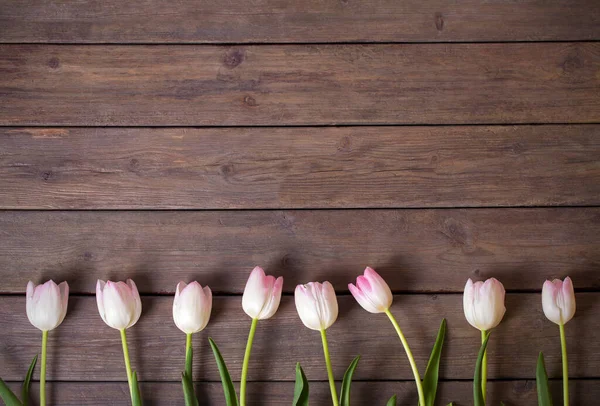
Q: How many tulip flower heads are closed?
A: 8